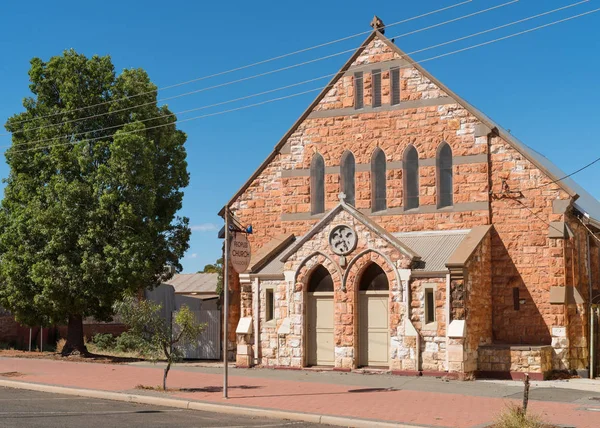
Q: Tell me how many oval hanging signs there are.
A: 1